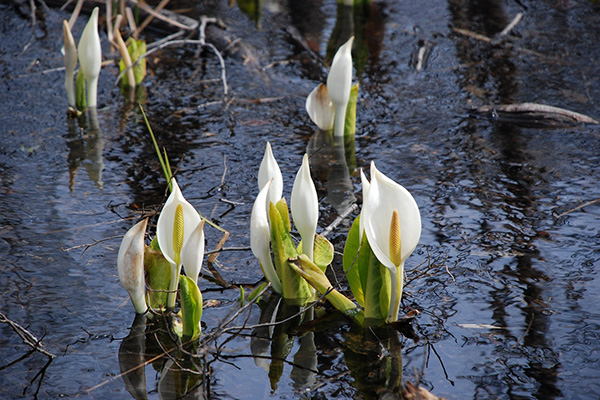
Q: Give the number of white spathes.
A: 12